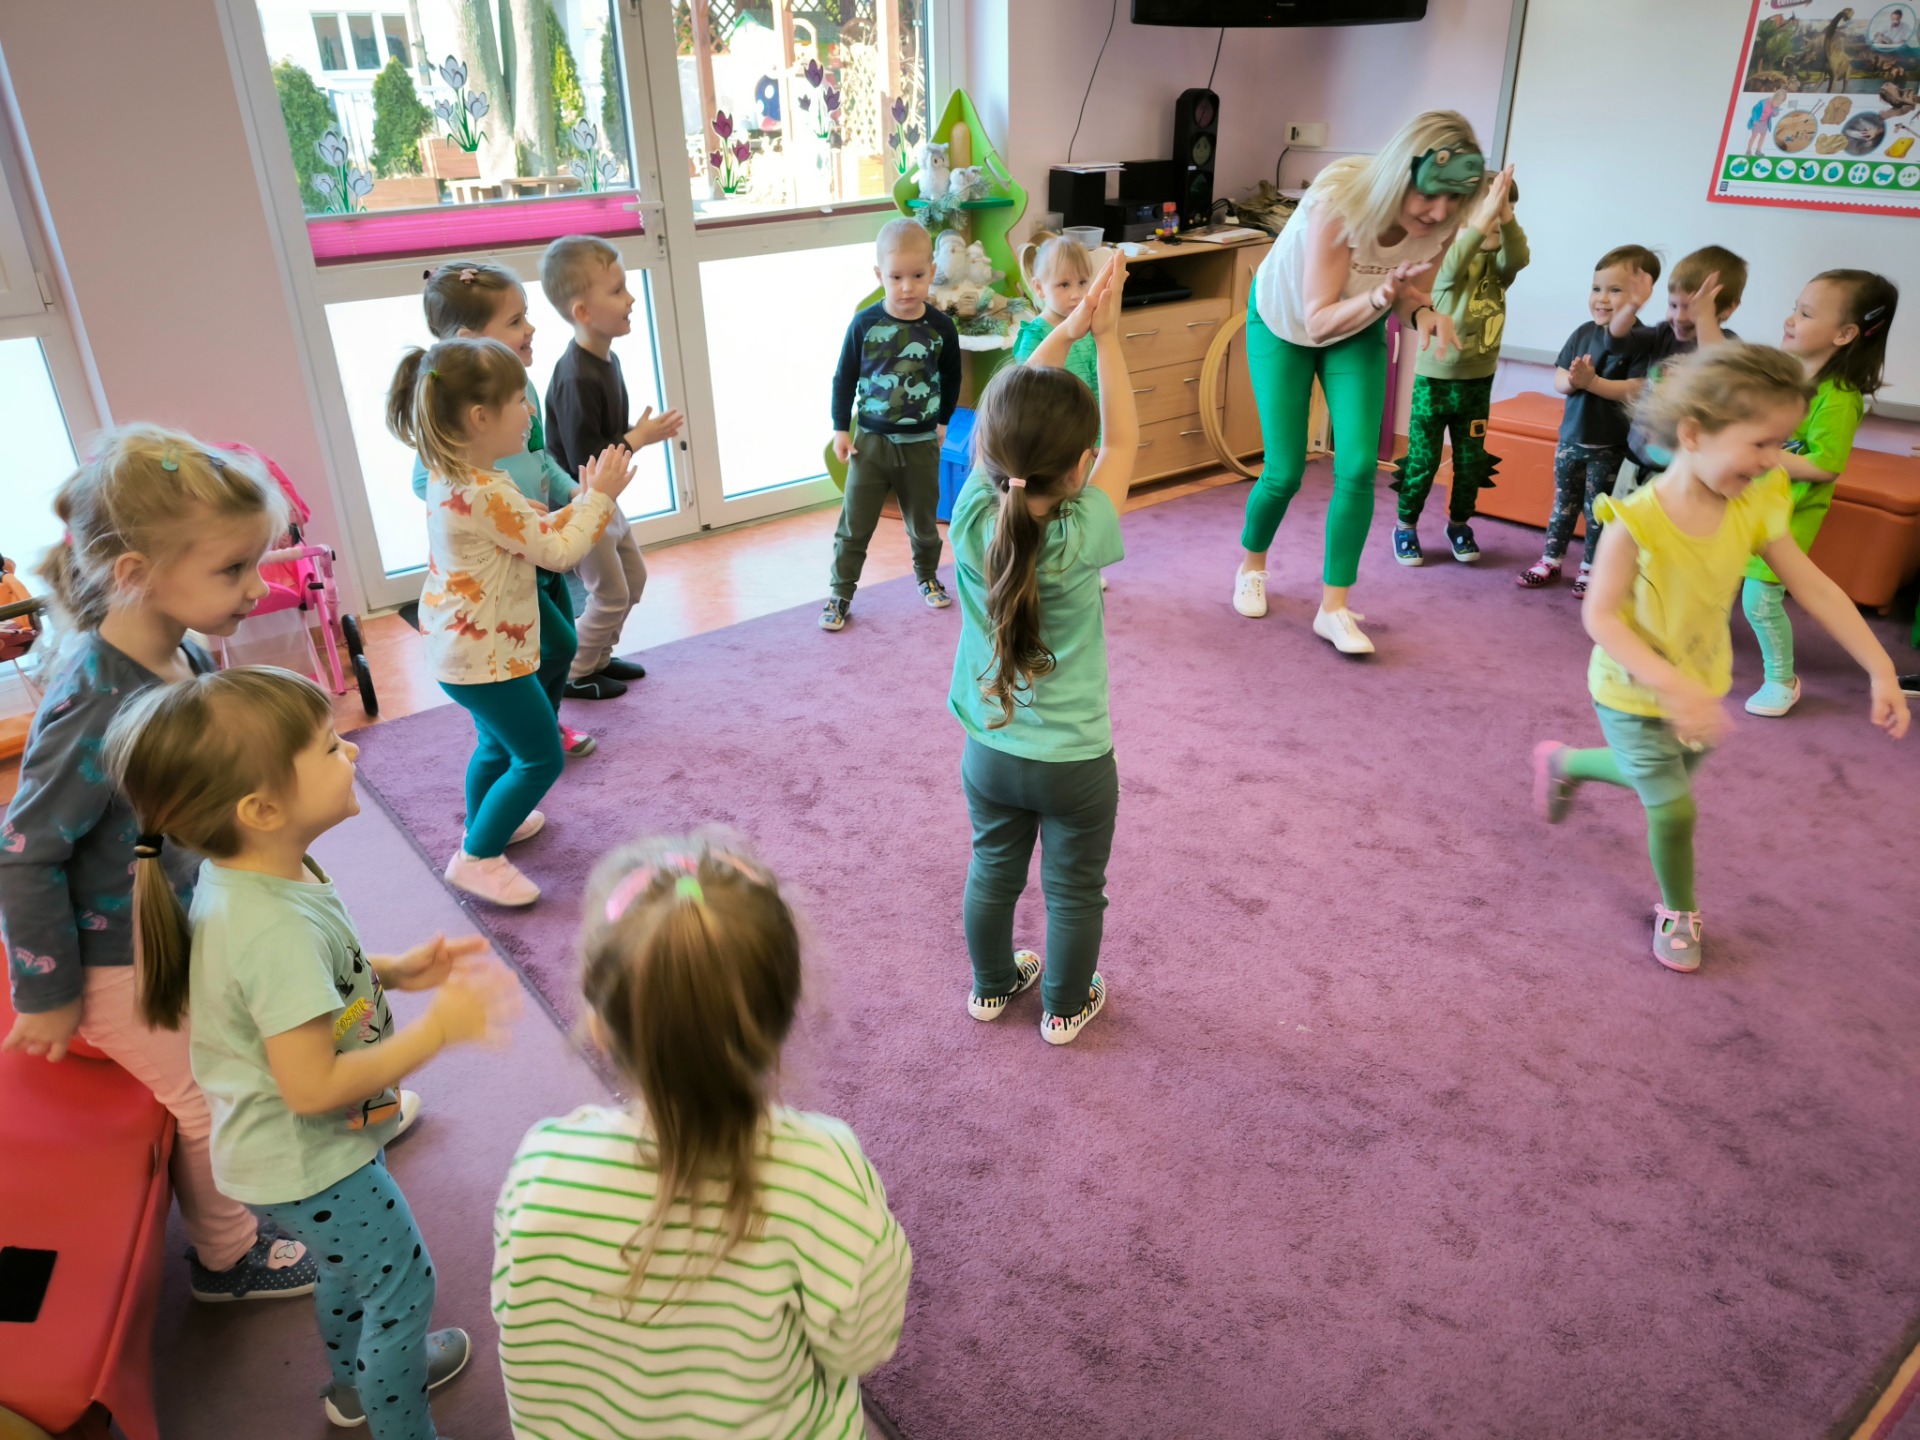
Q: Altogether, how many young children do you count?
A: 14